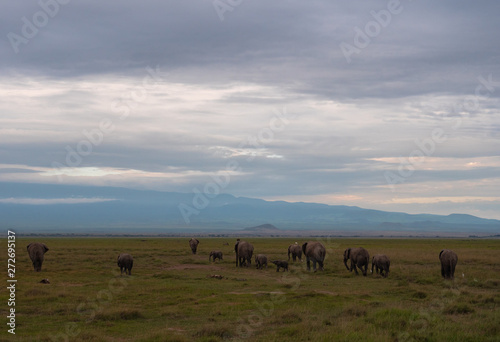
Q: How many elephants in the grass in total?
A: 12